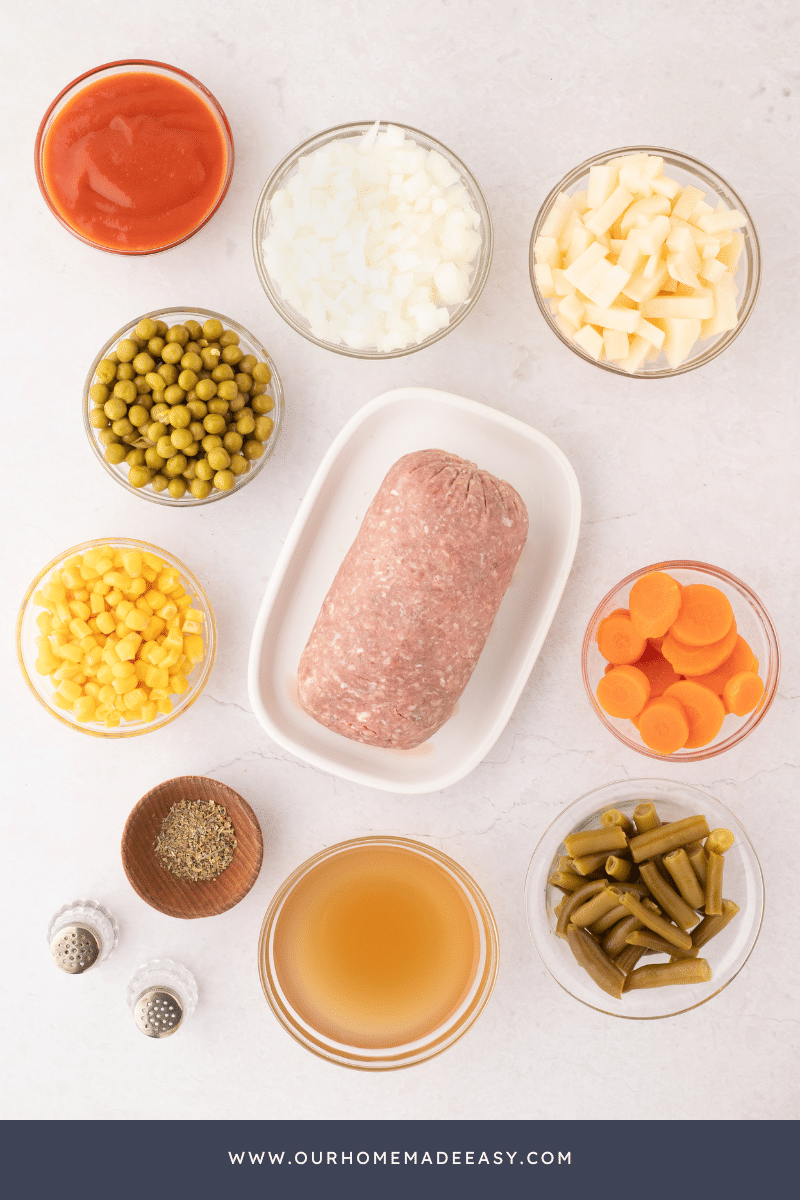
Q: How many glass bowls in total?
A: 8